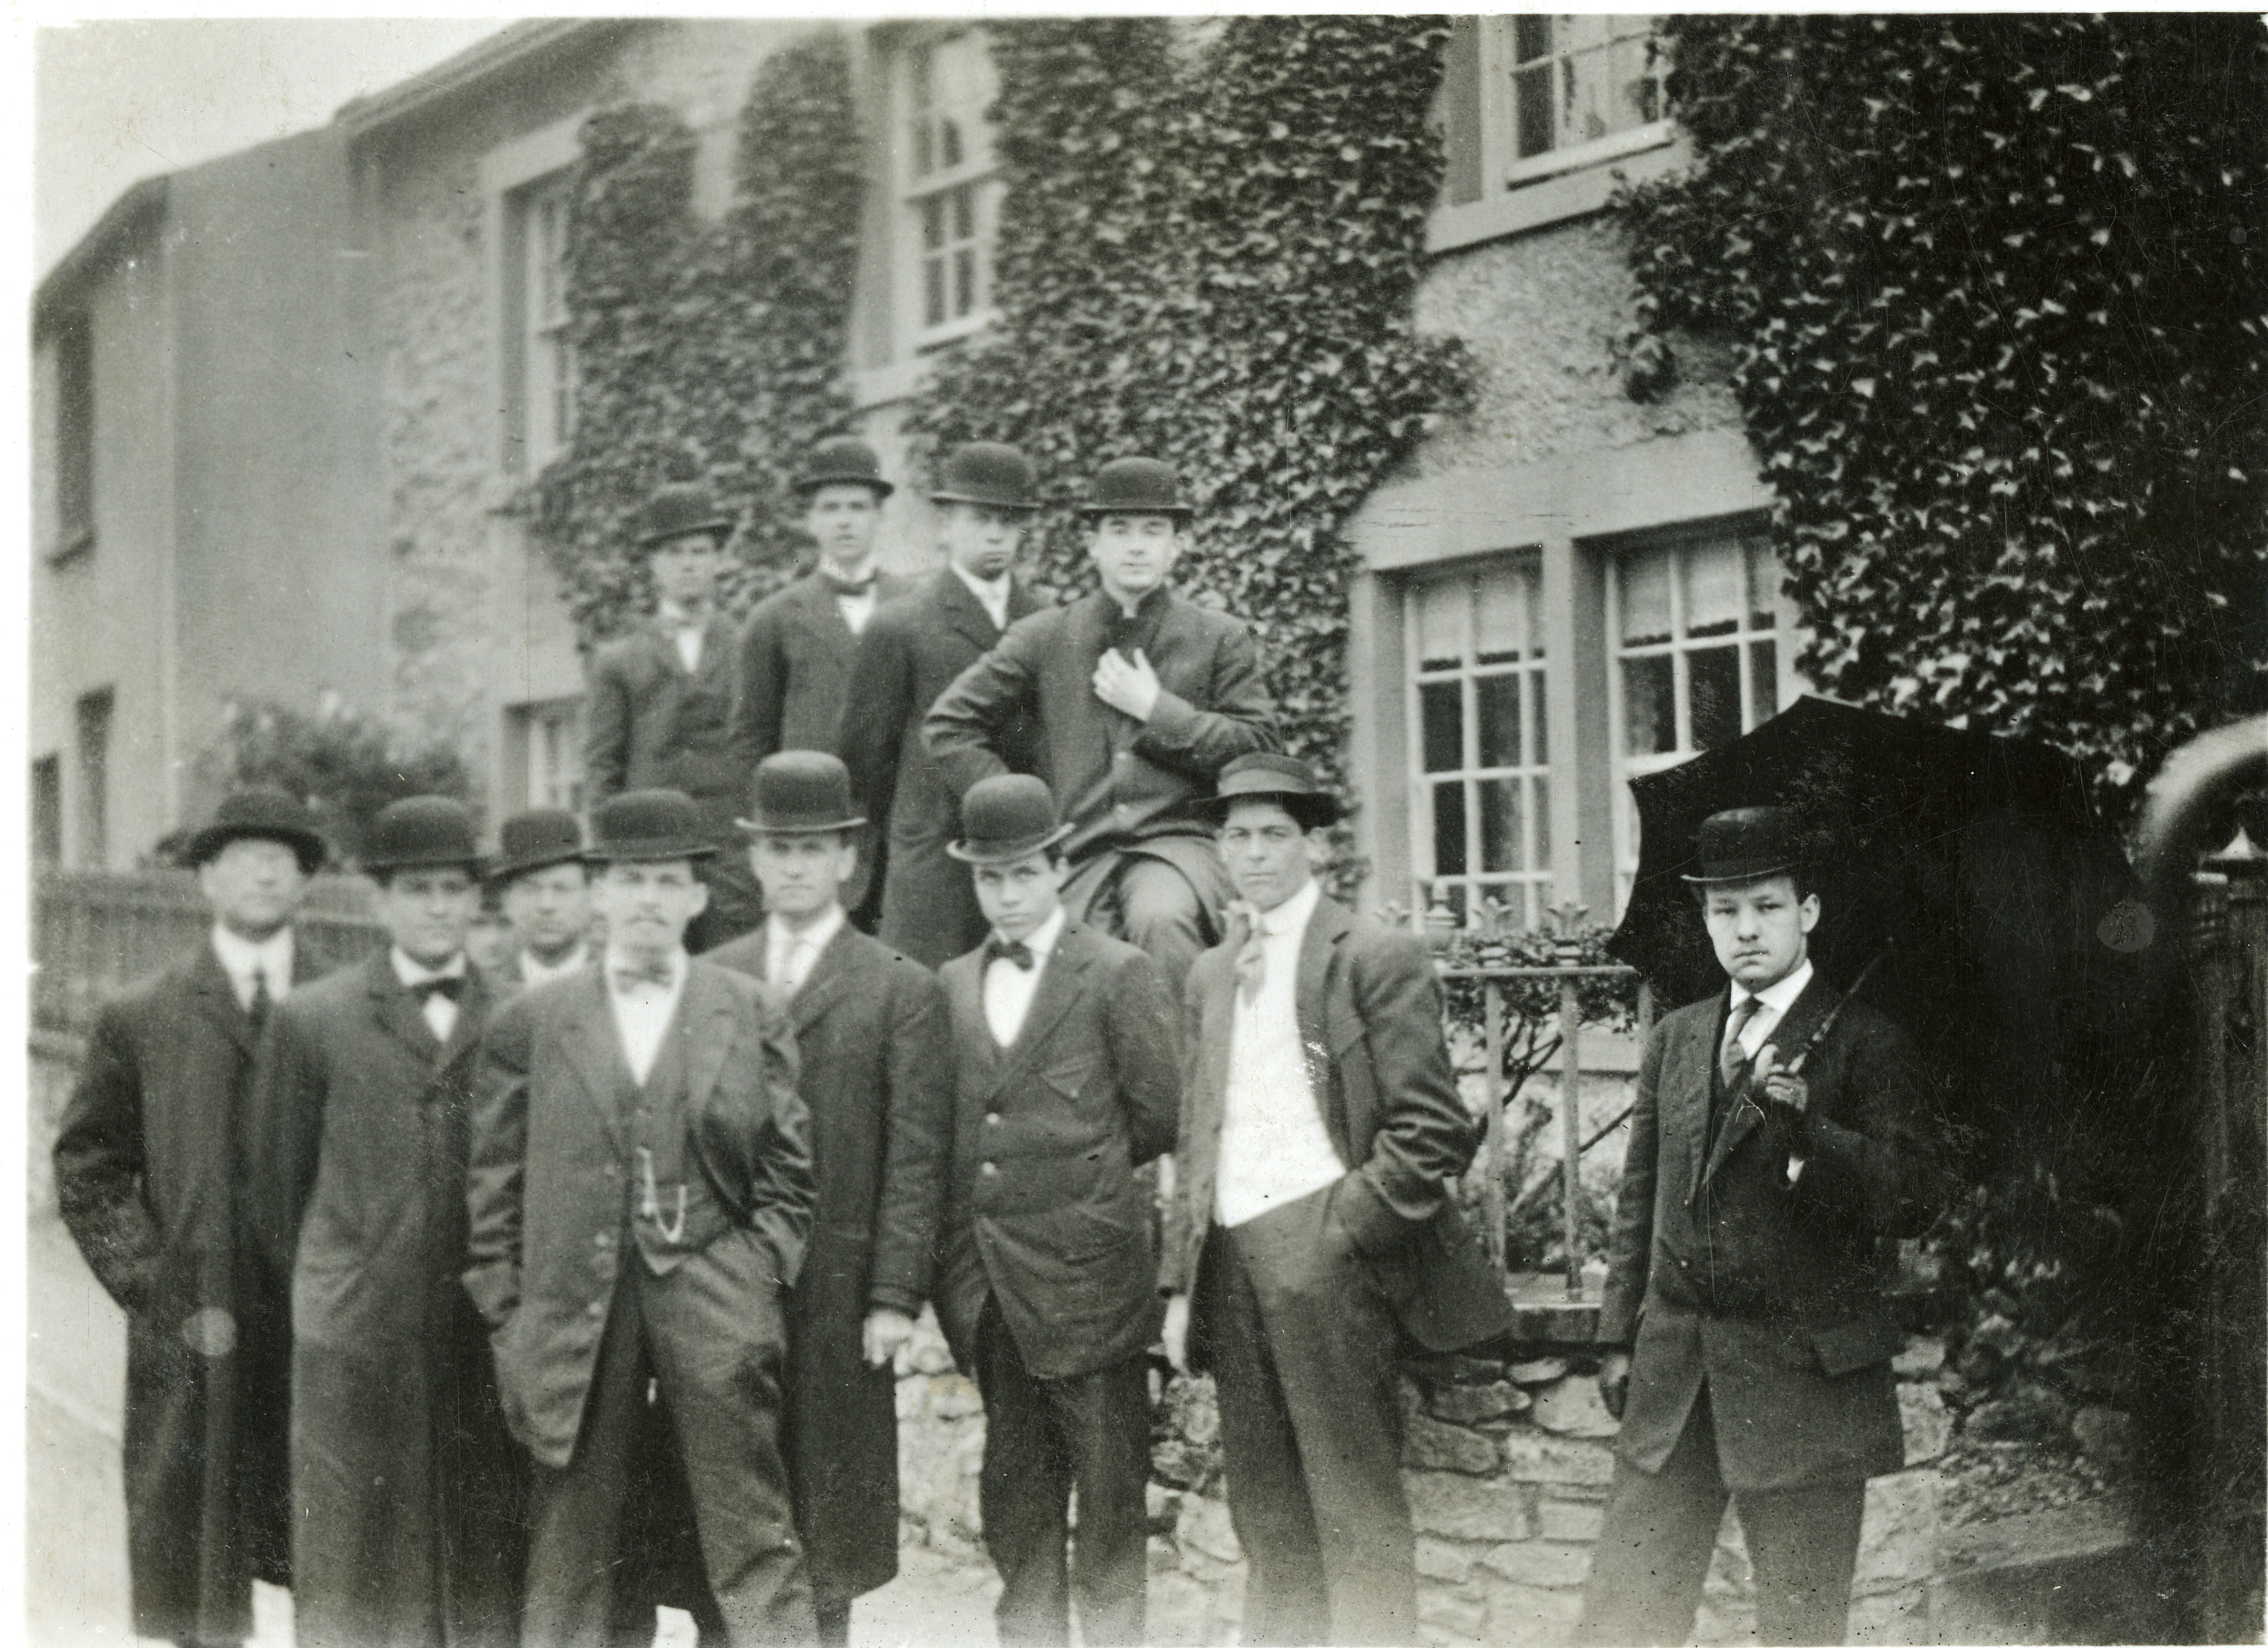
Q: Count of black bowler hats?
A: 11